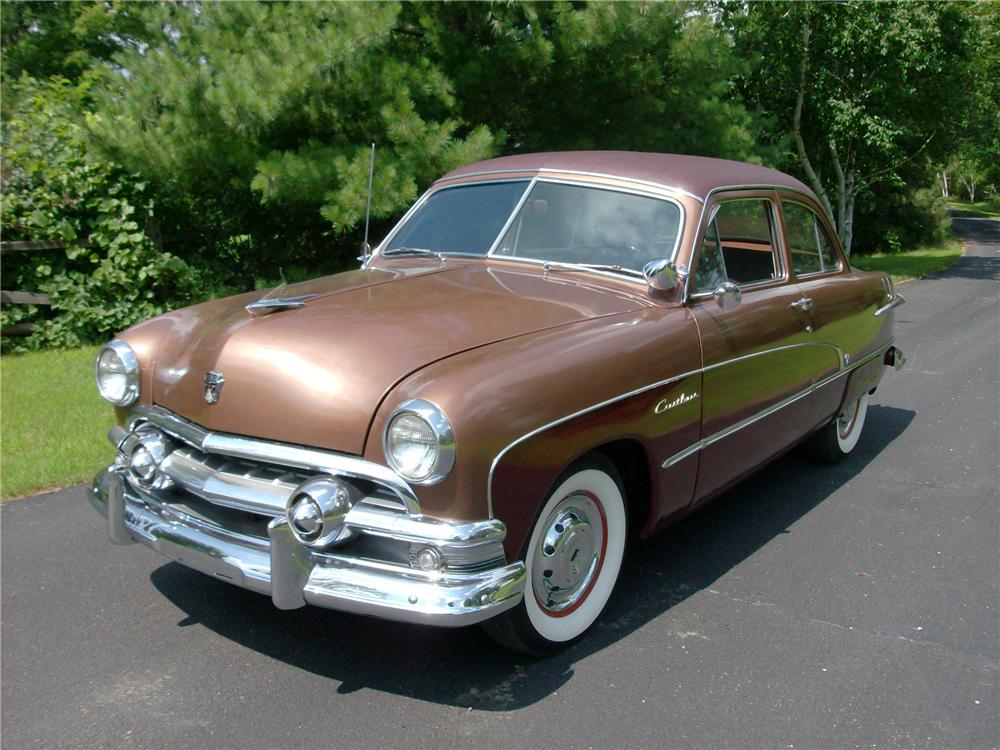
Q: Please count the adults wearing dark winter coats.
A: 0